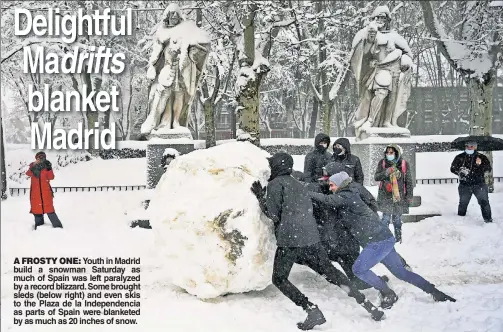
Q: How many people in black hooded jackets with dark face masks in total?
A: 2